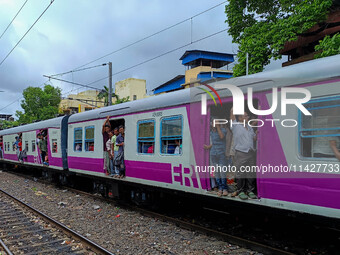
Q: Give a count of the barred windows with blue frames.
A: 5